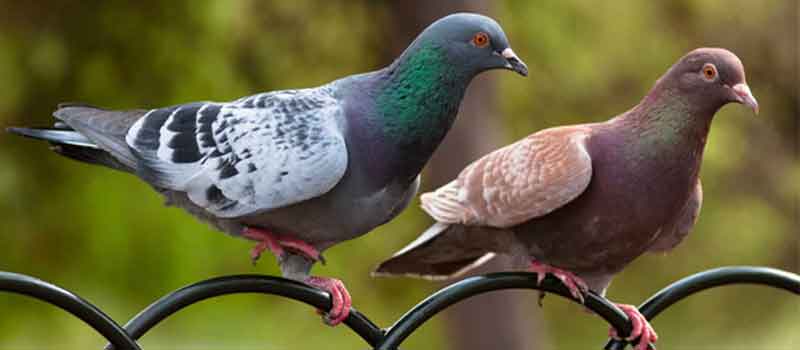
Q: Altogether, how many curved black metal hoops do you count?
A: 4